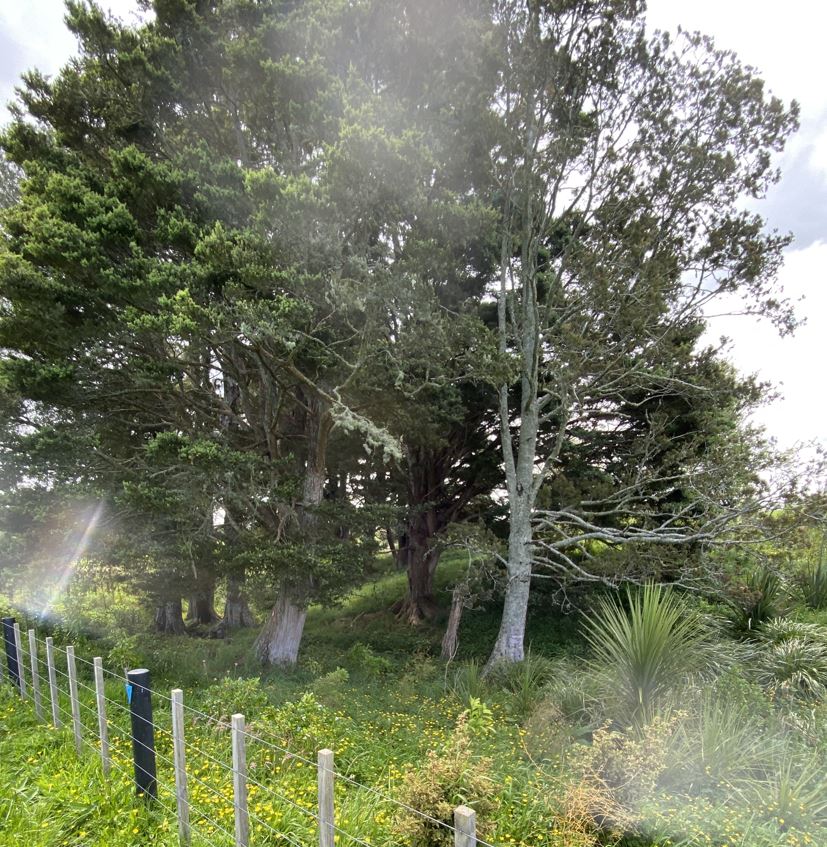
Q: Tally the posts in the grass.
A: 11